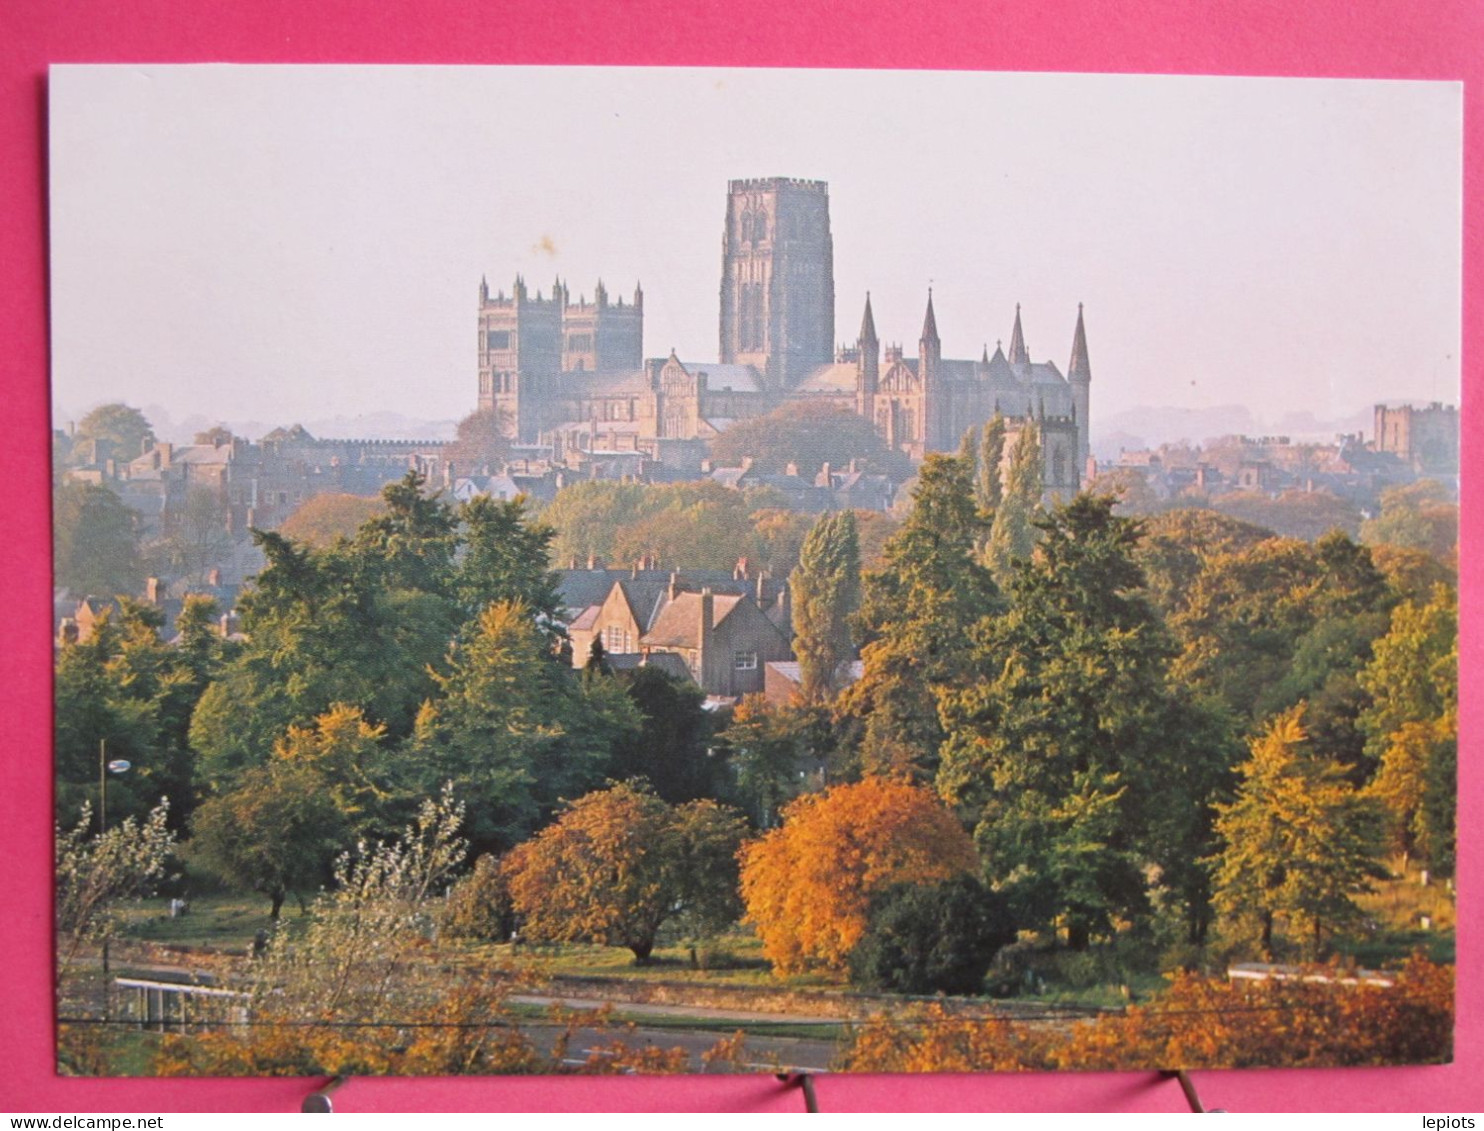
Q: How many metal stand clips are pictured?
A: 3